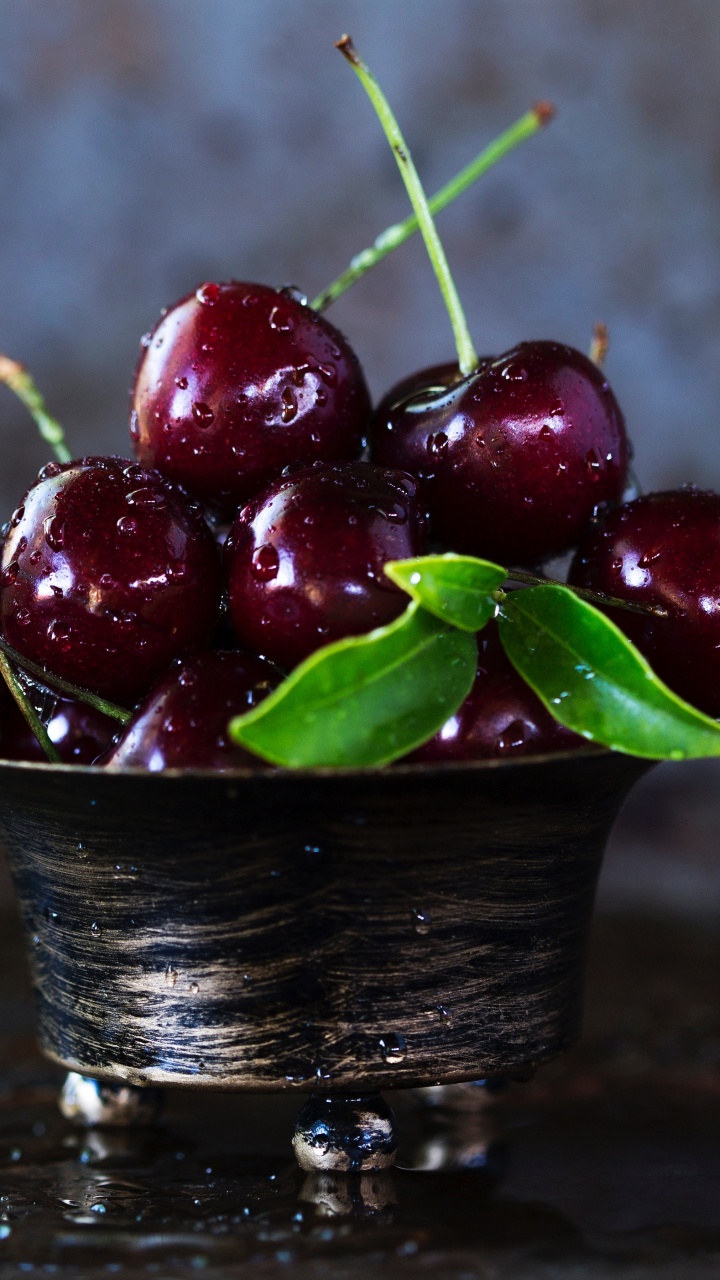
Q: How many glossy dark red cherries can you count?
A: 8